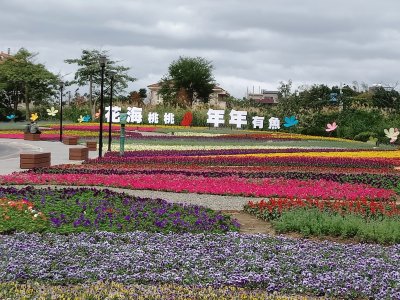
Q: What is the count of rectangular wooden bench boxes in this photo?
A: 5